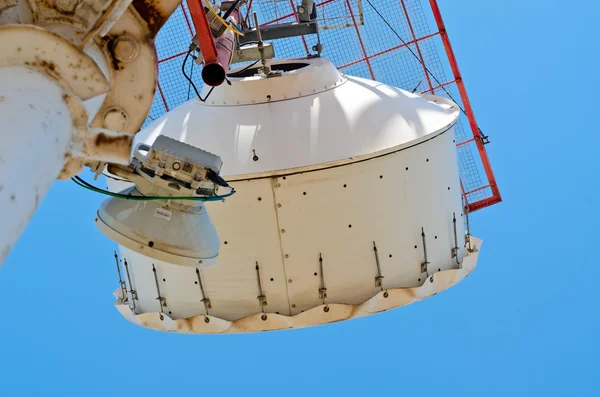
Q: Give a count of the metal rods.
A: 10